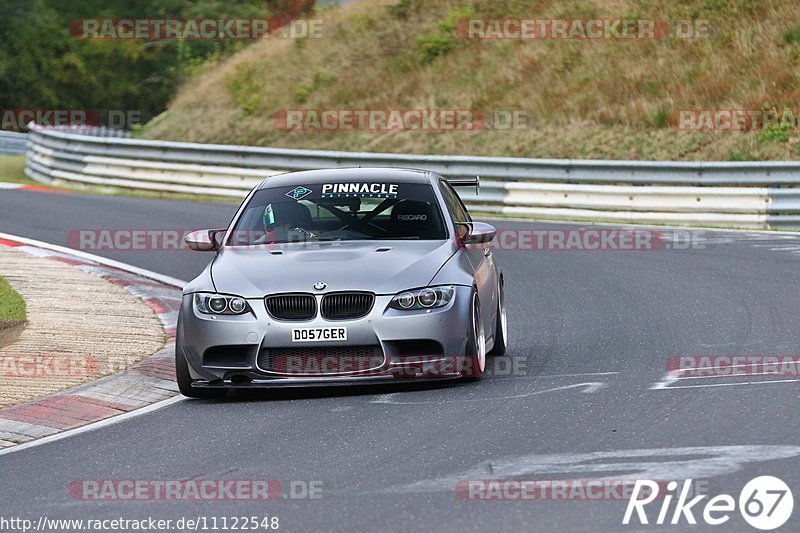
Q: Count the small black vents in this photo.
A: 2